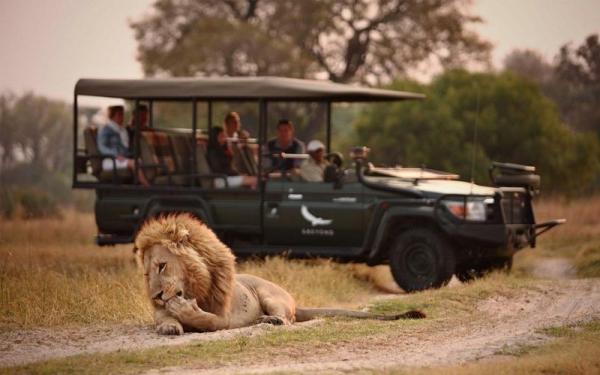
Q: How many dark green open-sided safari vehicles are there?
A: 1